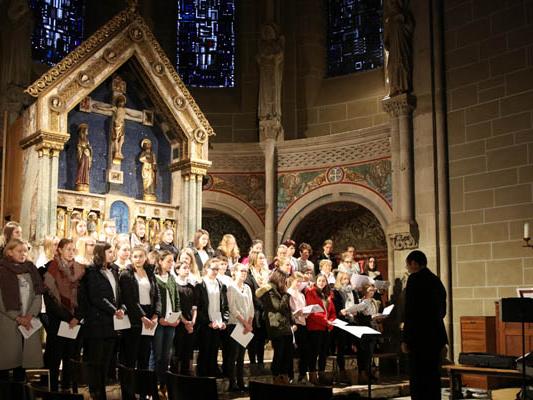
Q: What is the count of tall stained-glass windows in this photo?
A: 3